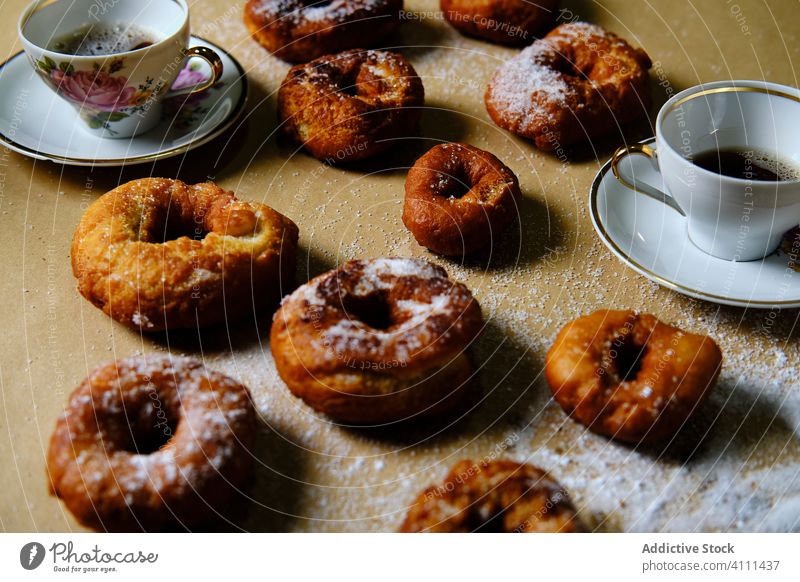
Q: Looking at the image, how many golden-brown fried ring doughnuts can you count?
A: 10